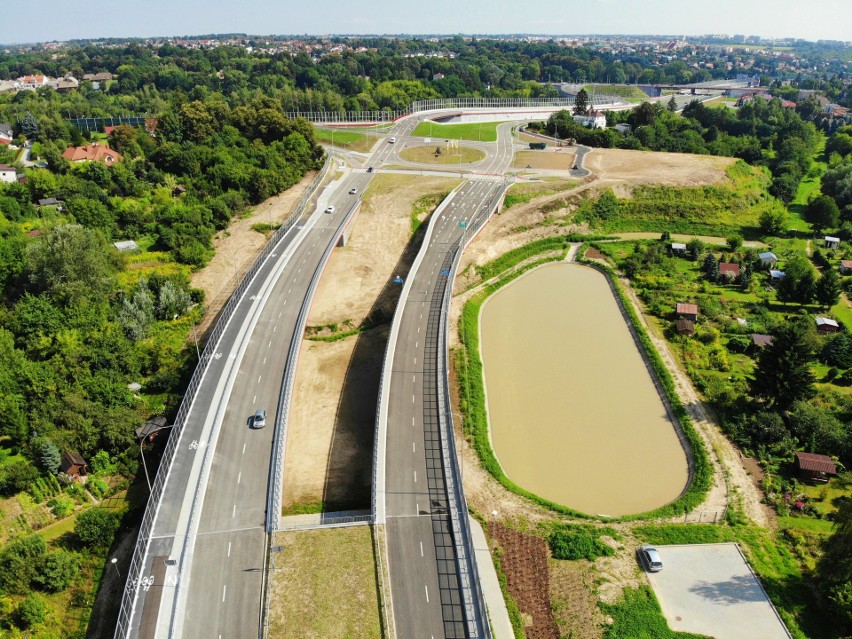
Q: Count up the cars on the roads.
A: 5